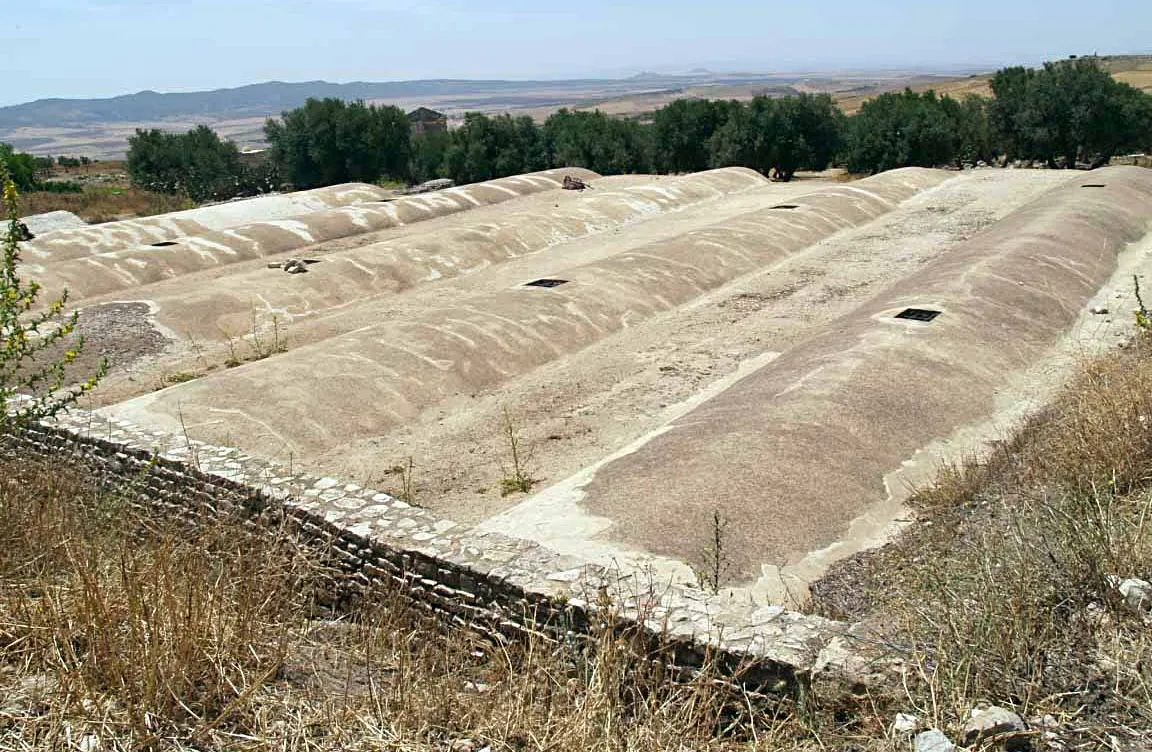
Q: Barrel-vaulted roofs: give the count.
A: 5